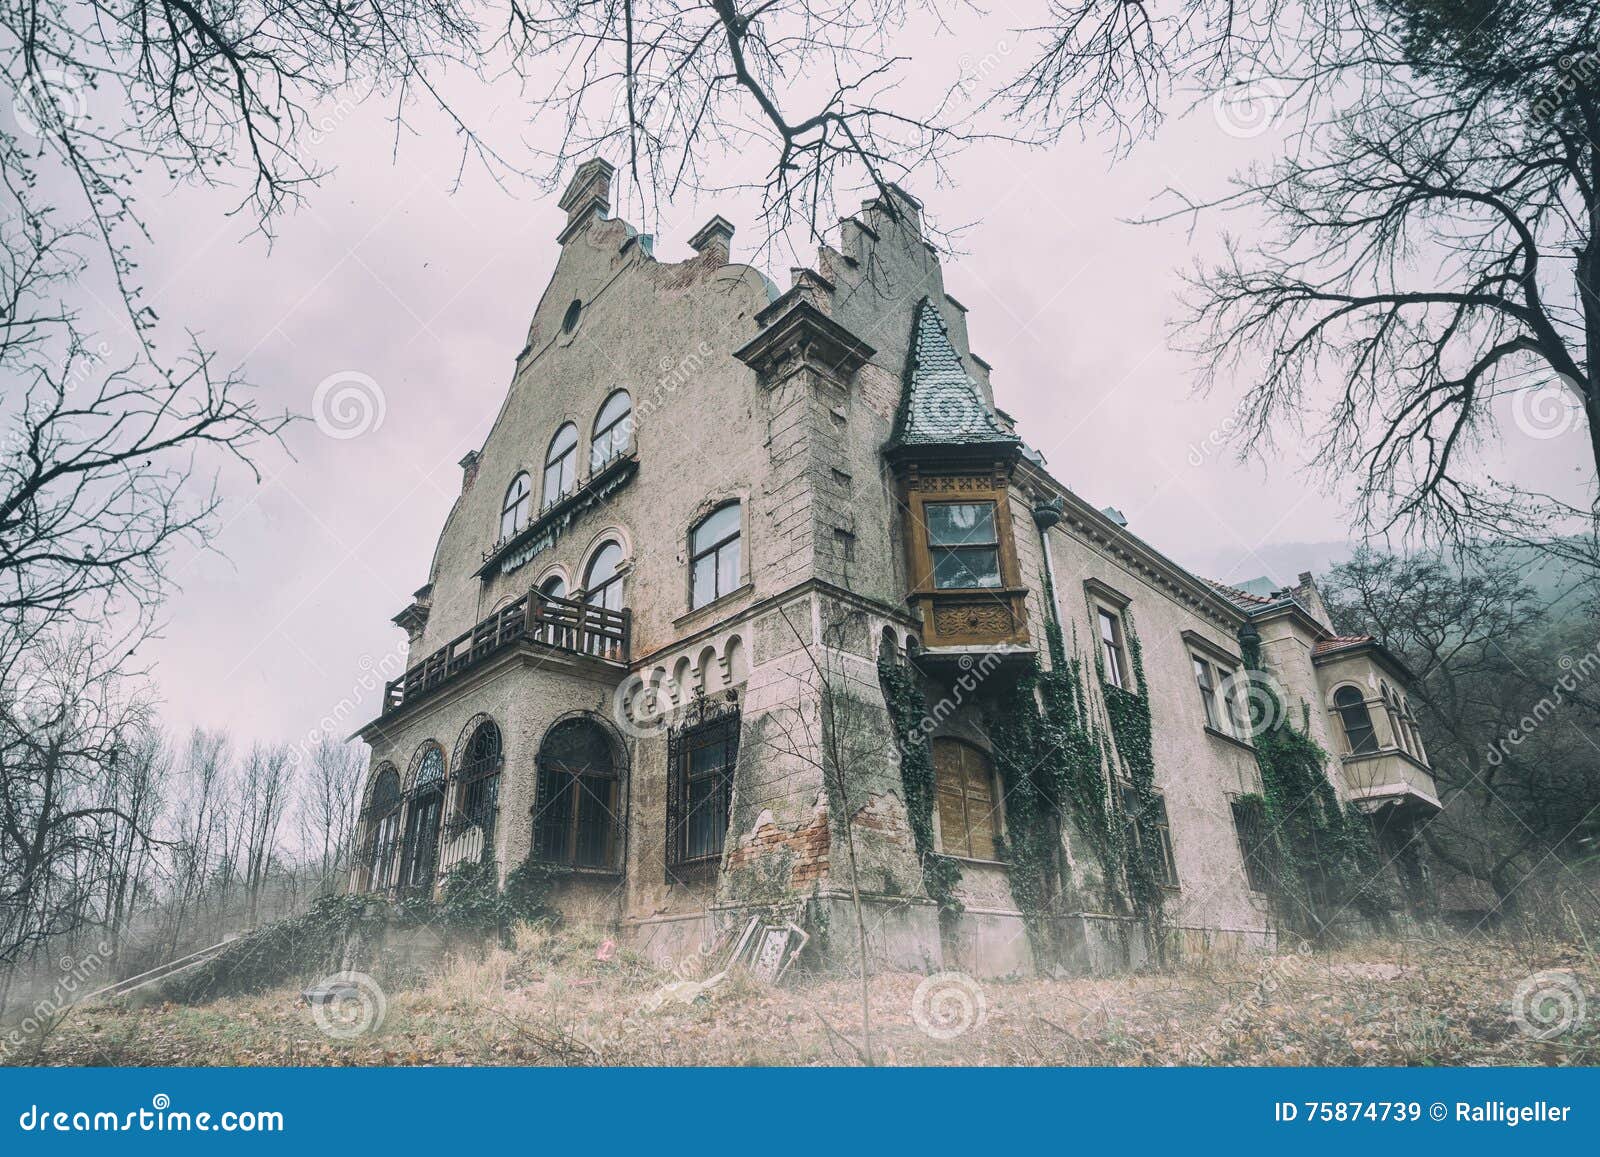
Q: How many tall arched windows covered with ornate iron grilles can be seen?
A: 4